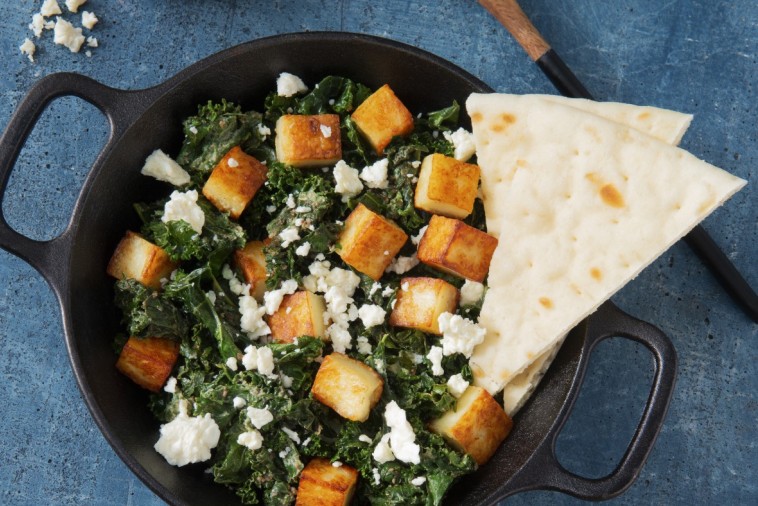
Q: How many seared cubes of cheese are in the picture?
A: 14